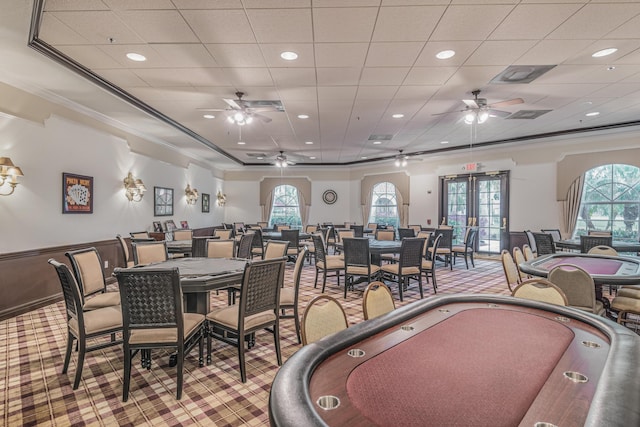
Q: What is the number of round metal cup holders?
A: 9